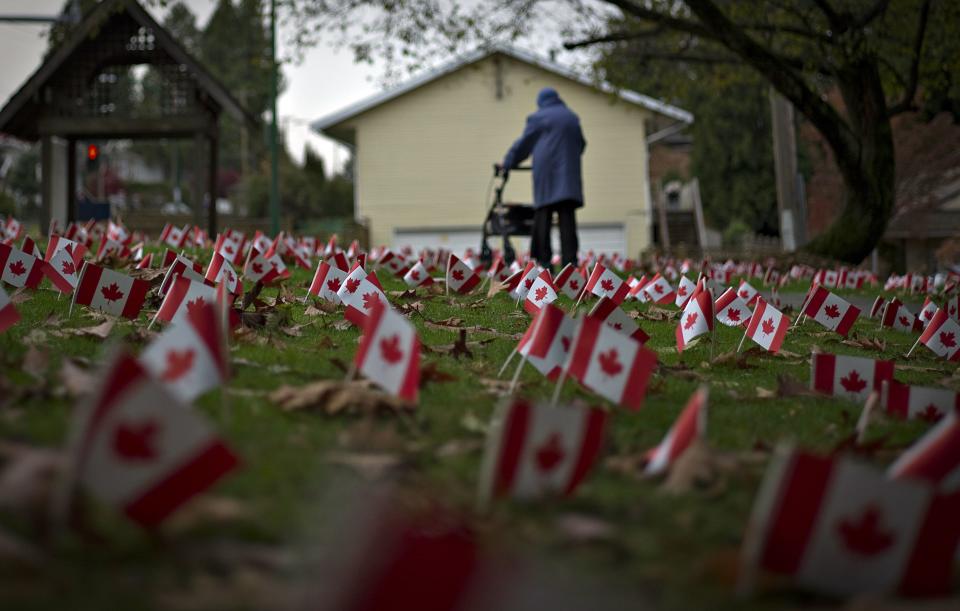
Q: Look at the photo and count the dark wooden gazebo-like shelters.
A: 1